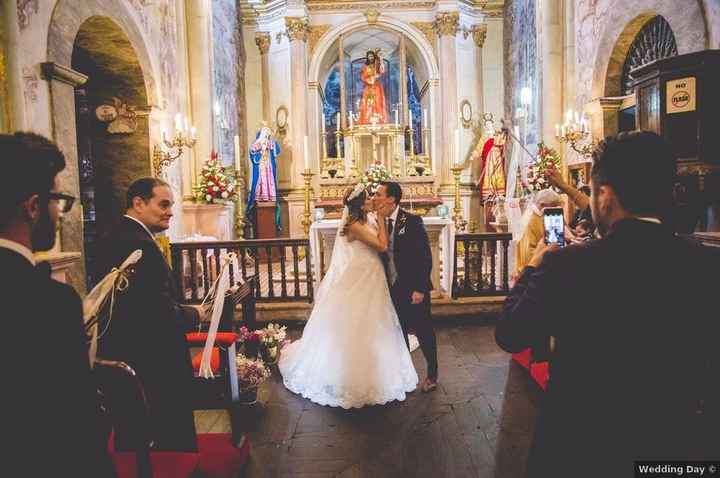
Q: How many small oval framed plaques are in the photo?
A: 2